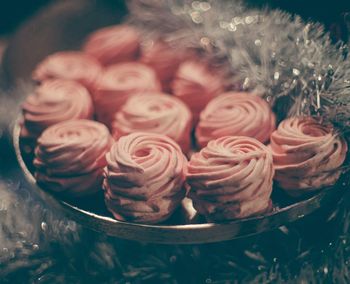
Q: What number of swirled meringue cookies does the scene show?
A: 12